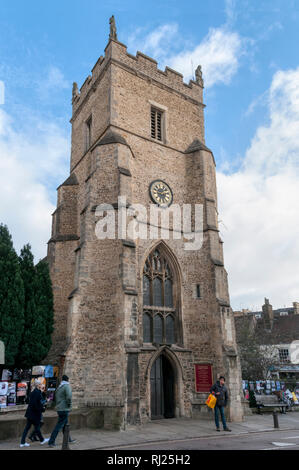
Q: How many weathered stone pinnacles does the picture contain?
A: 3